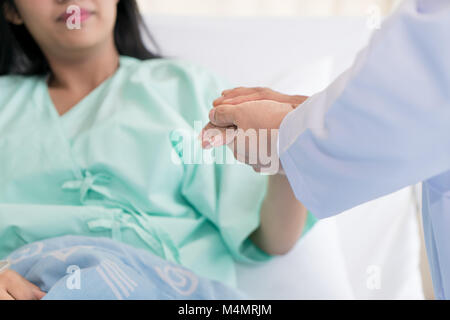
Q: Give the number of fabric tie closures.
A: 2